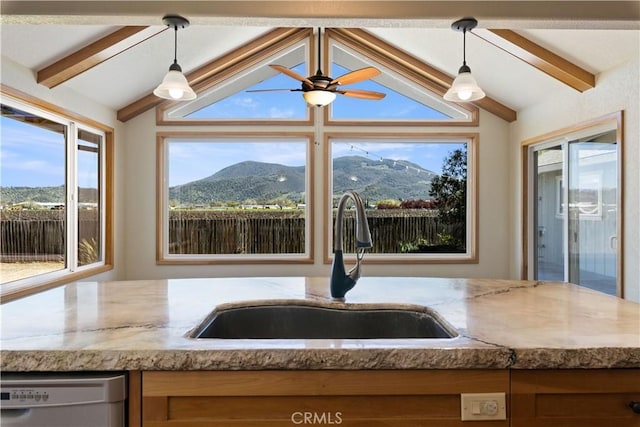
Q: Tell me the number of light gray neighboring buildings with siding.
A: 1